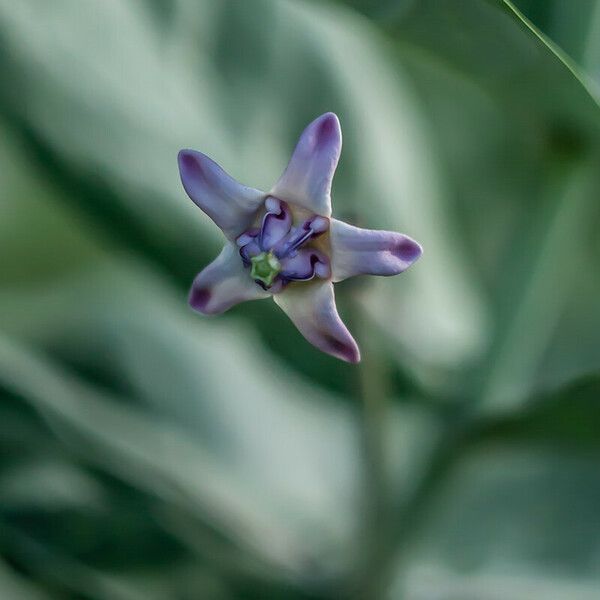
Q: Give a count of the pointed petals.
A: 5